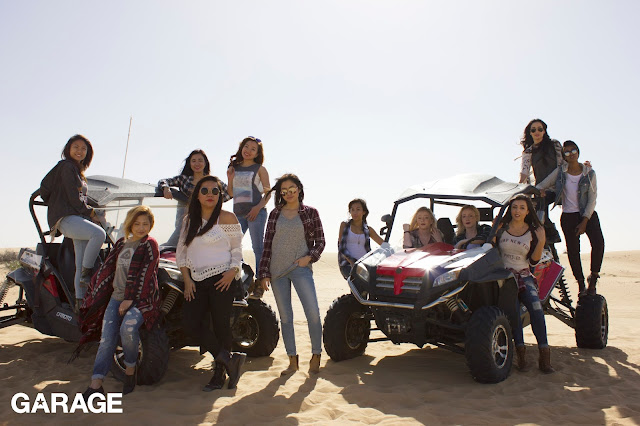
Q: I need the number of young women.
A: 12